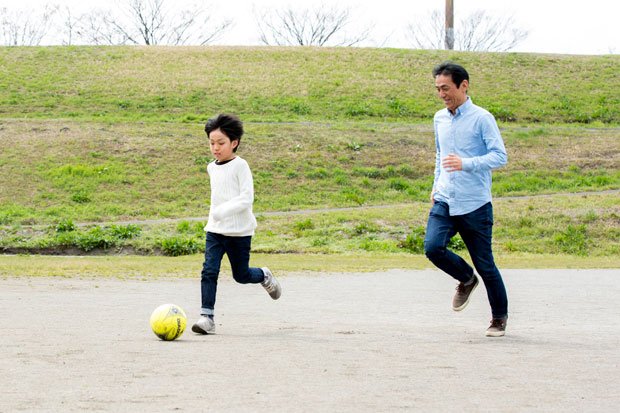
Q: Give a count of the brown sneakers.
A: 2